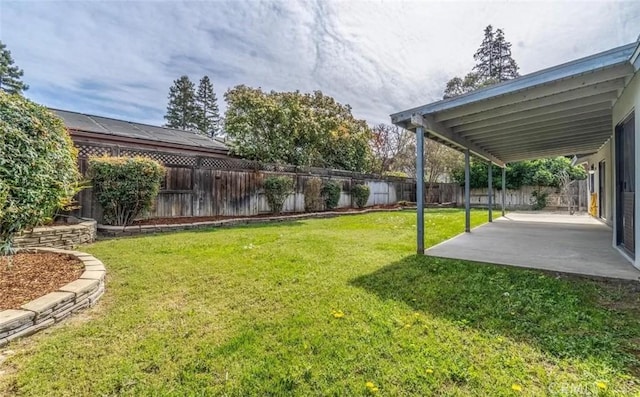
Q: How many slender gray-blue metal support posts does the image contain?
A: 4